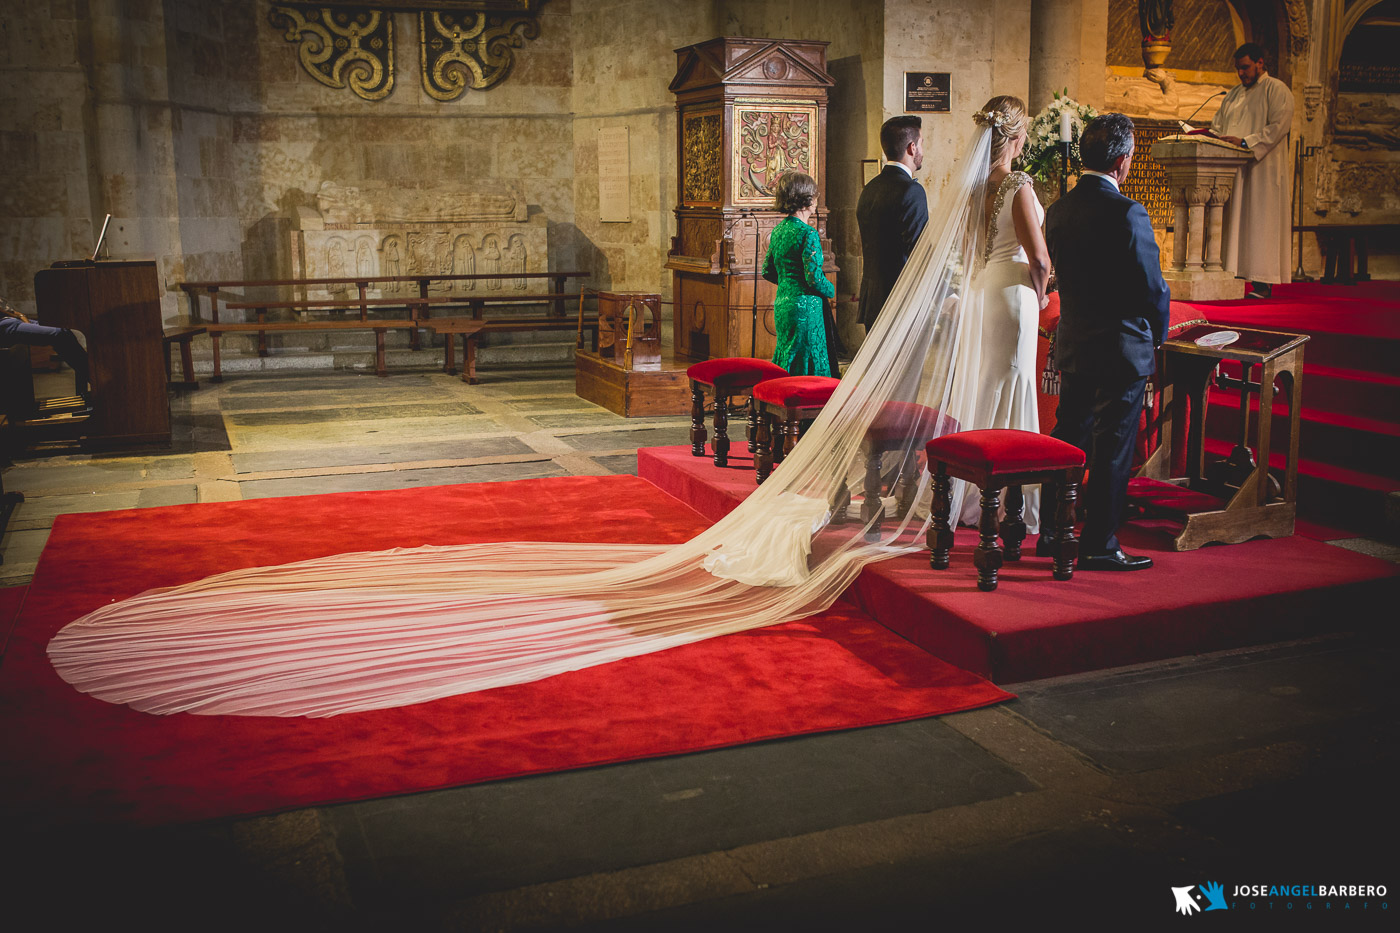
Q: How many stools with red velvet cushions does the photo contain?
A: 4